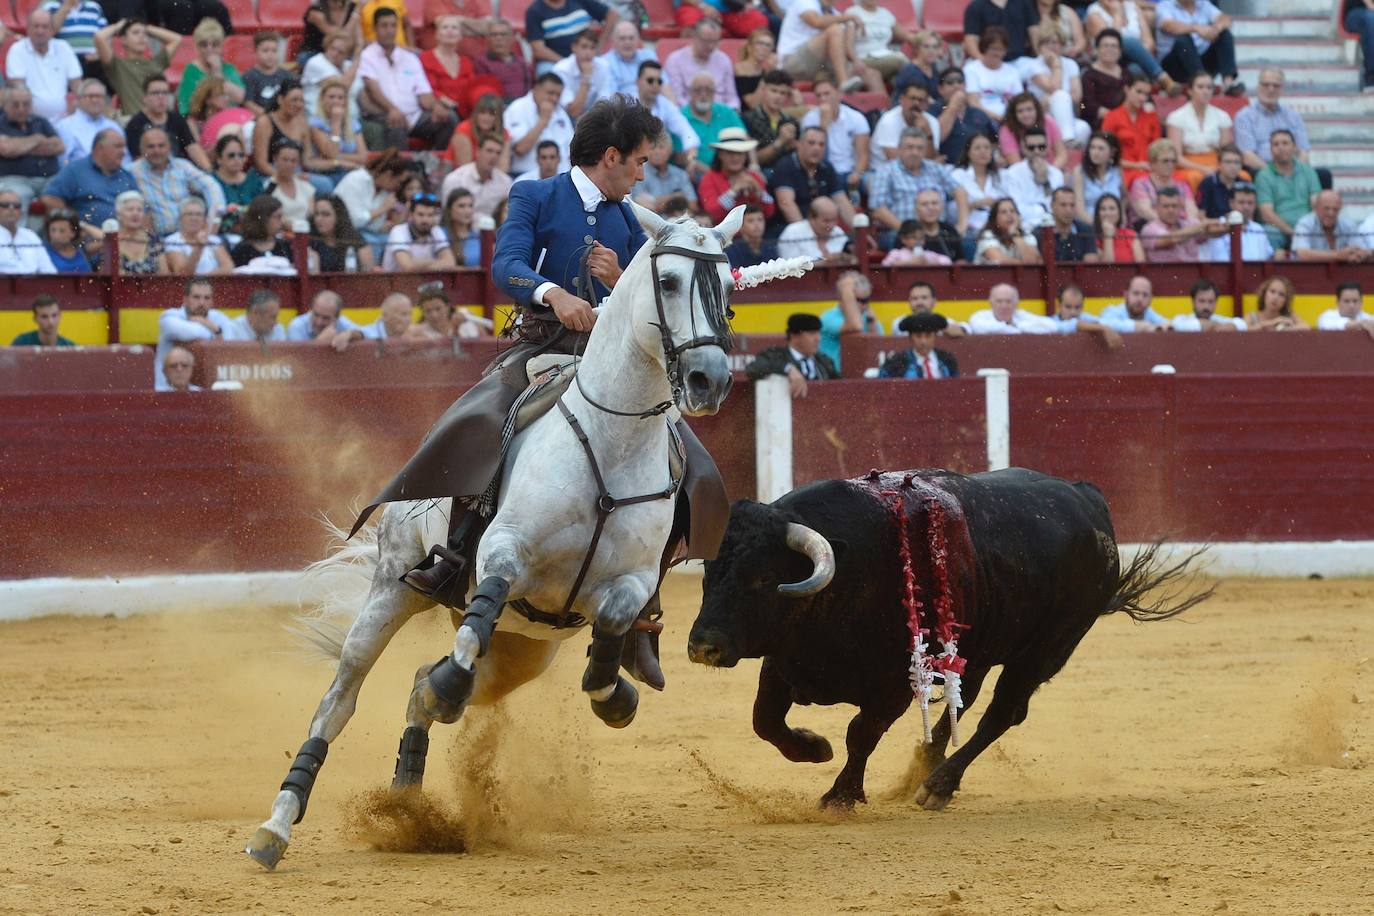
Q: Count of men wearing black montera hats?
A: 2